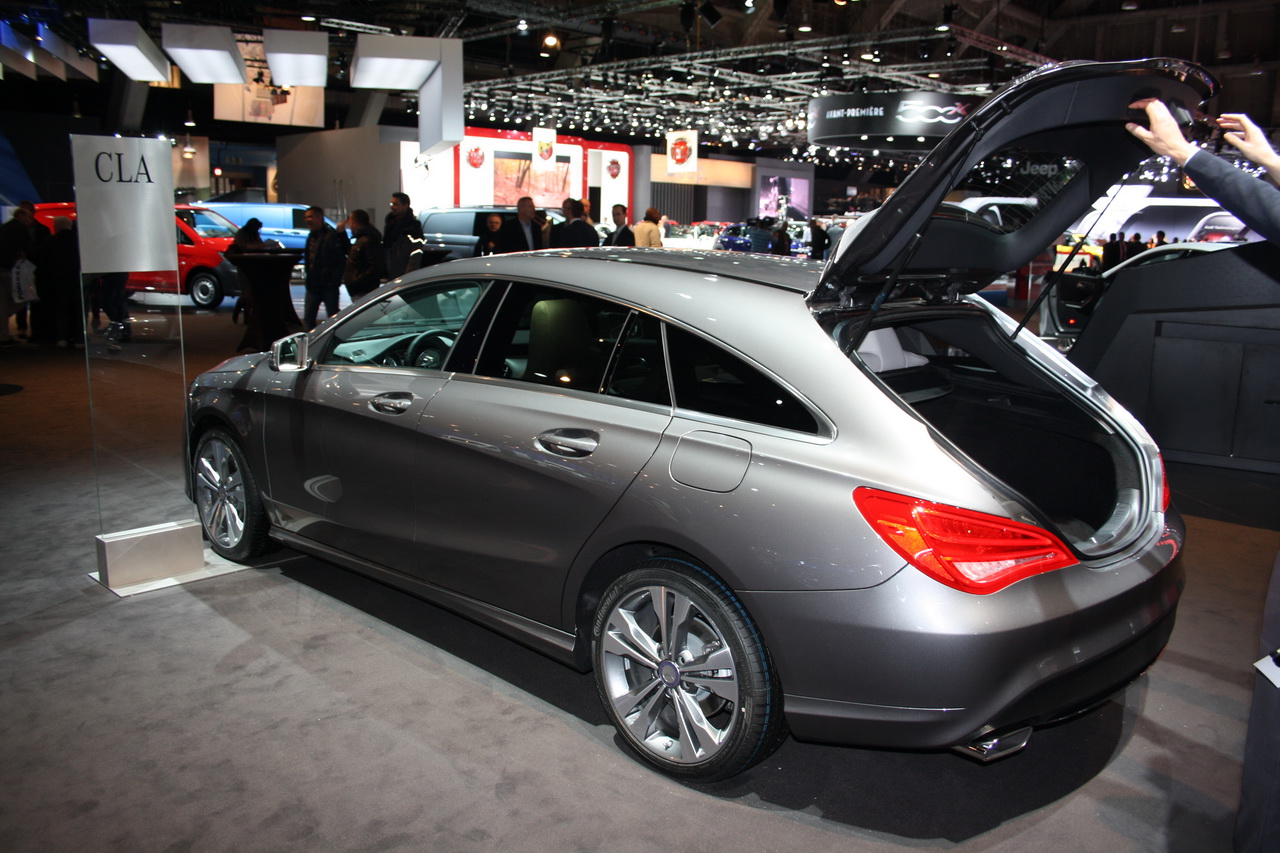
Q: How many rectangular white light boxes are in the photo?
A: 4